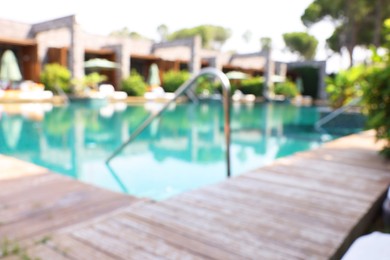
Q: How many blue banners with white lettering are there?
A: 0